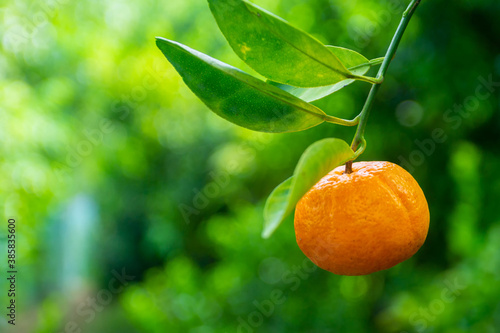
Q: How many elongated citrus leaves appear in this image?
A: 4